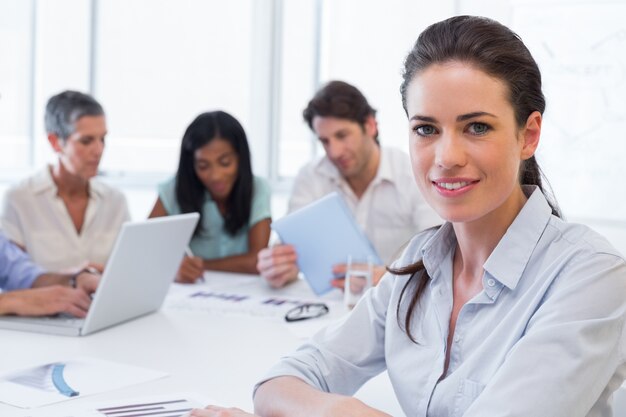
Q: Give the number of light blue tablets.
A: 1